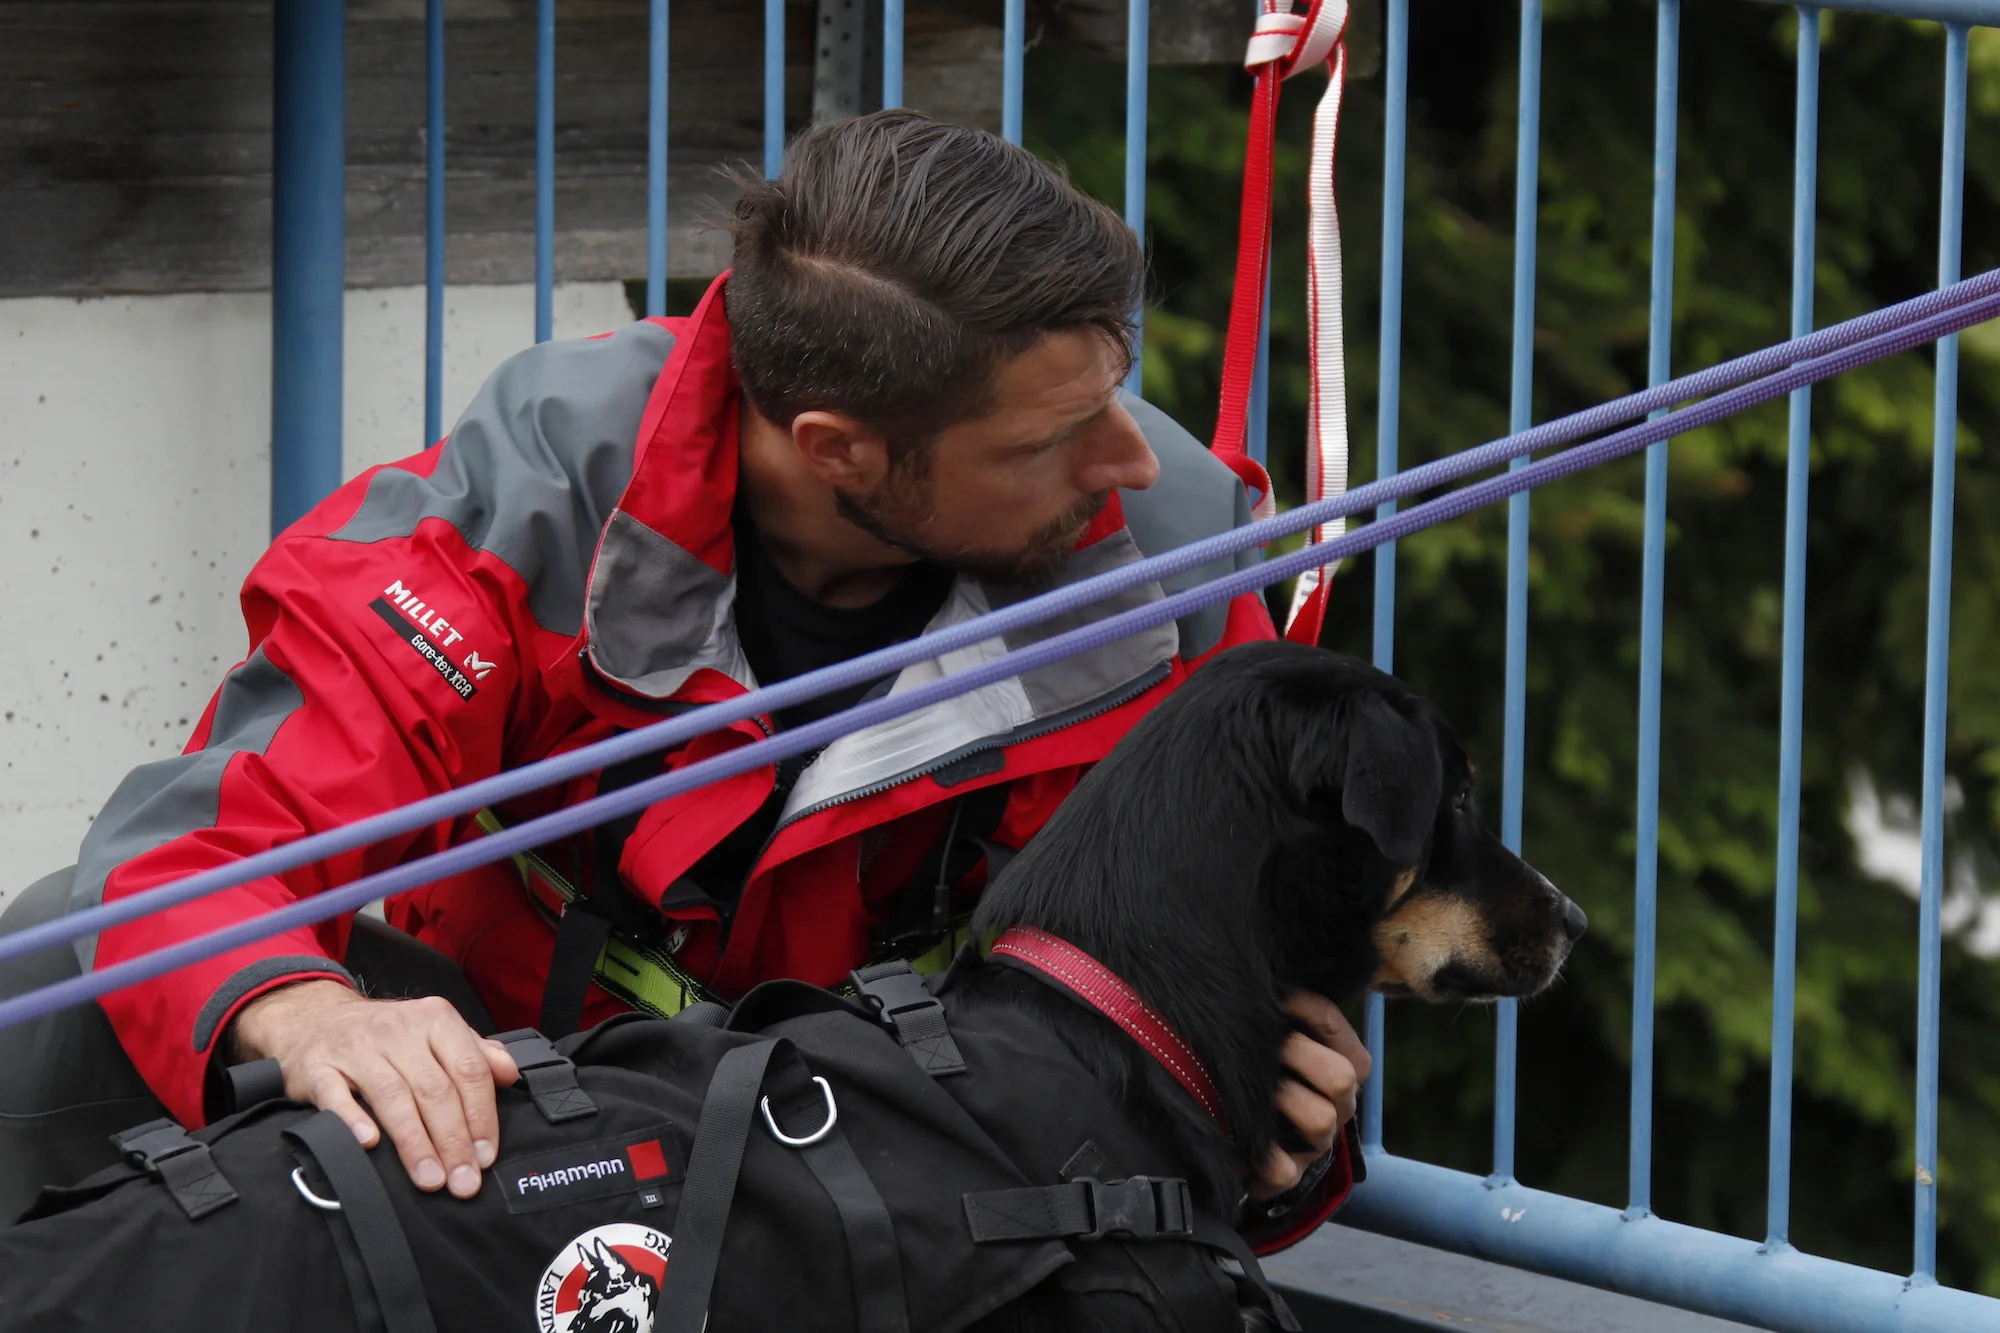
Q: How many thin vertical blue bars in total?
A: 13